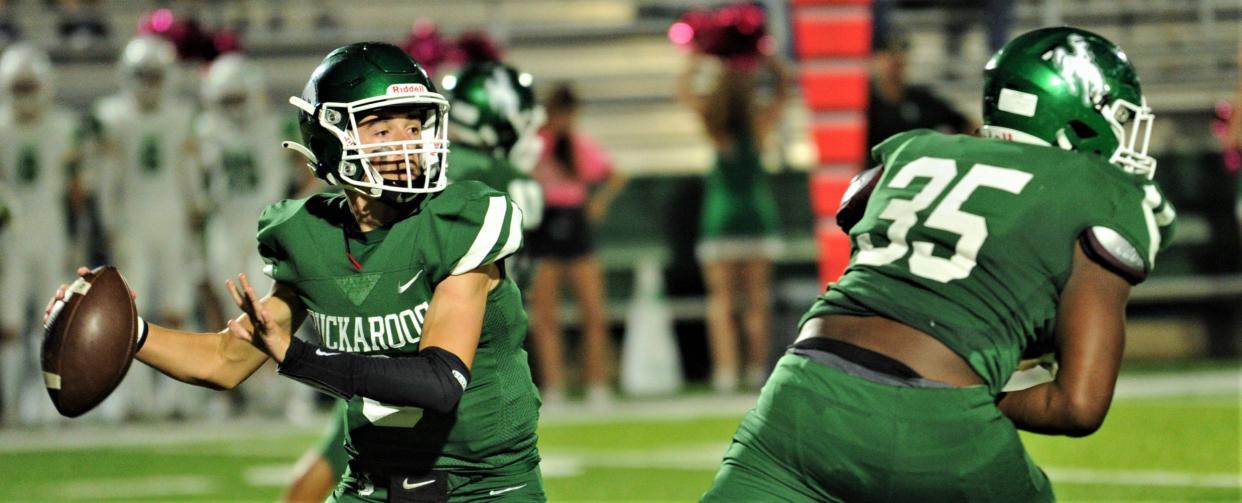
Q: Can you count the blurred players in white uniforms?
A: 3